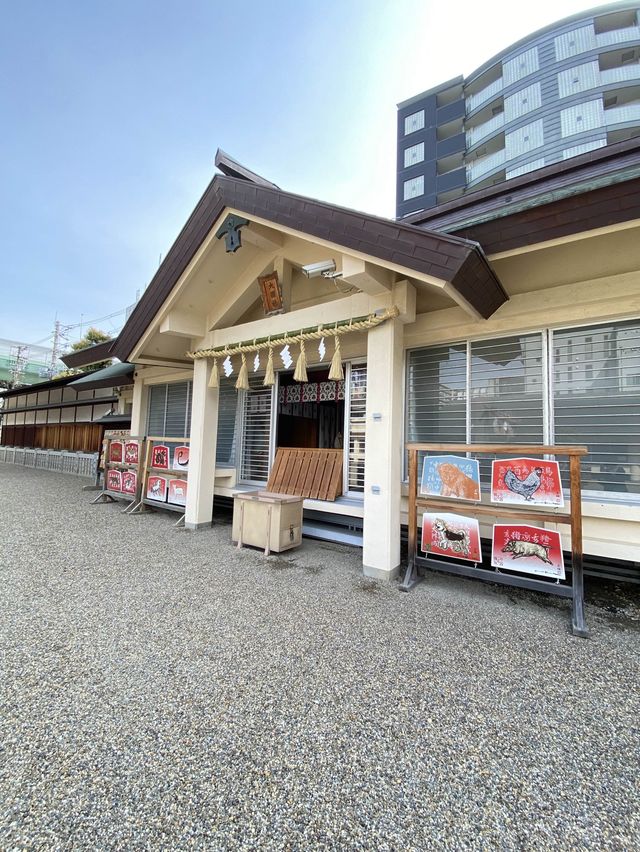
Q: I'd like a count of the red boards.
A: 11